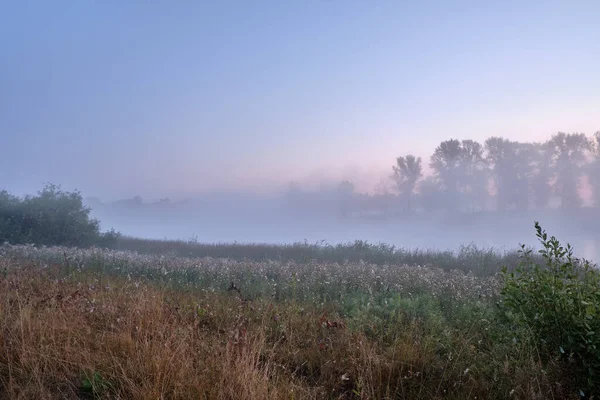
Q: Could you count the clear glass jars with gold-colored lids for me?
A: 0